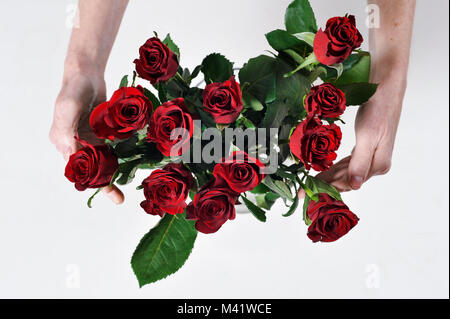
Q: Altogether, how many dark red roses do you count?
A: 12